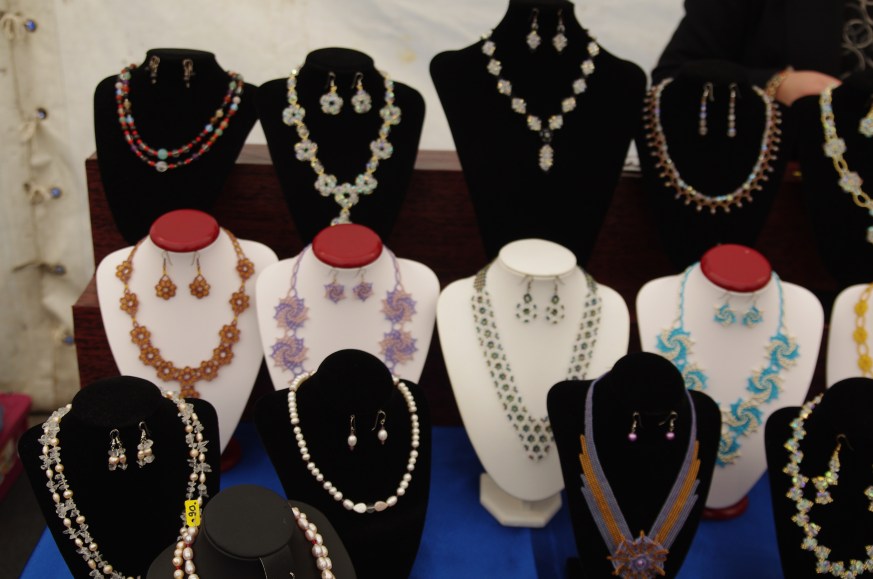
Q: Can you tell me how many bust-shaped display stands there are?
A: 15